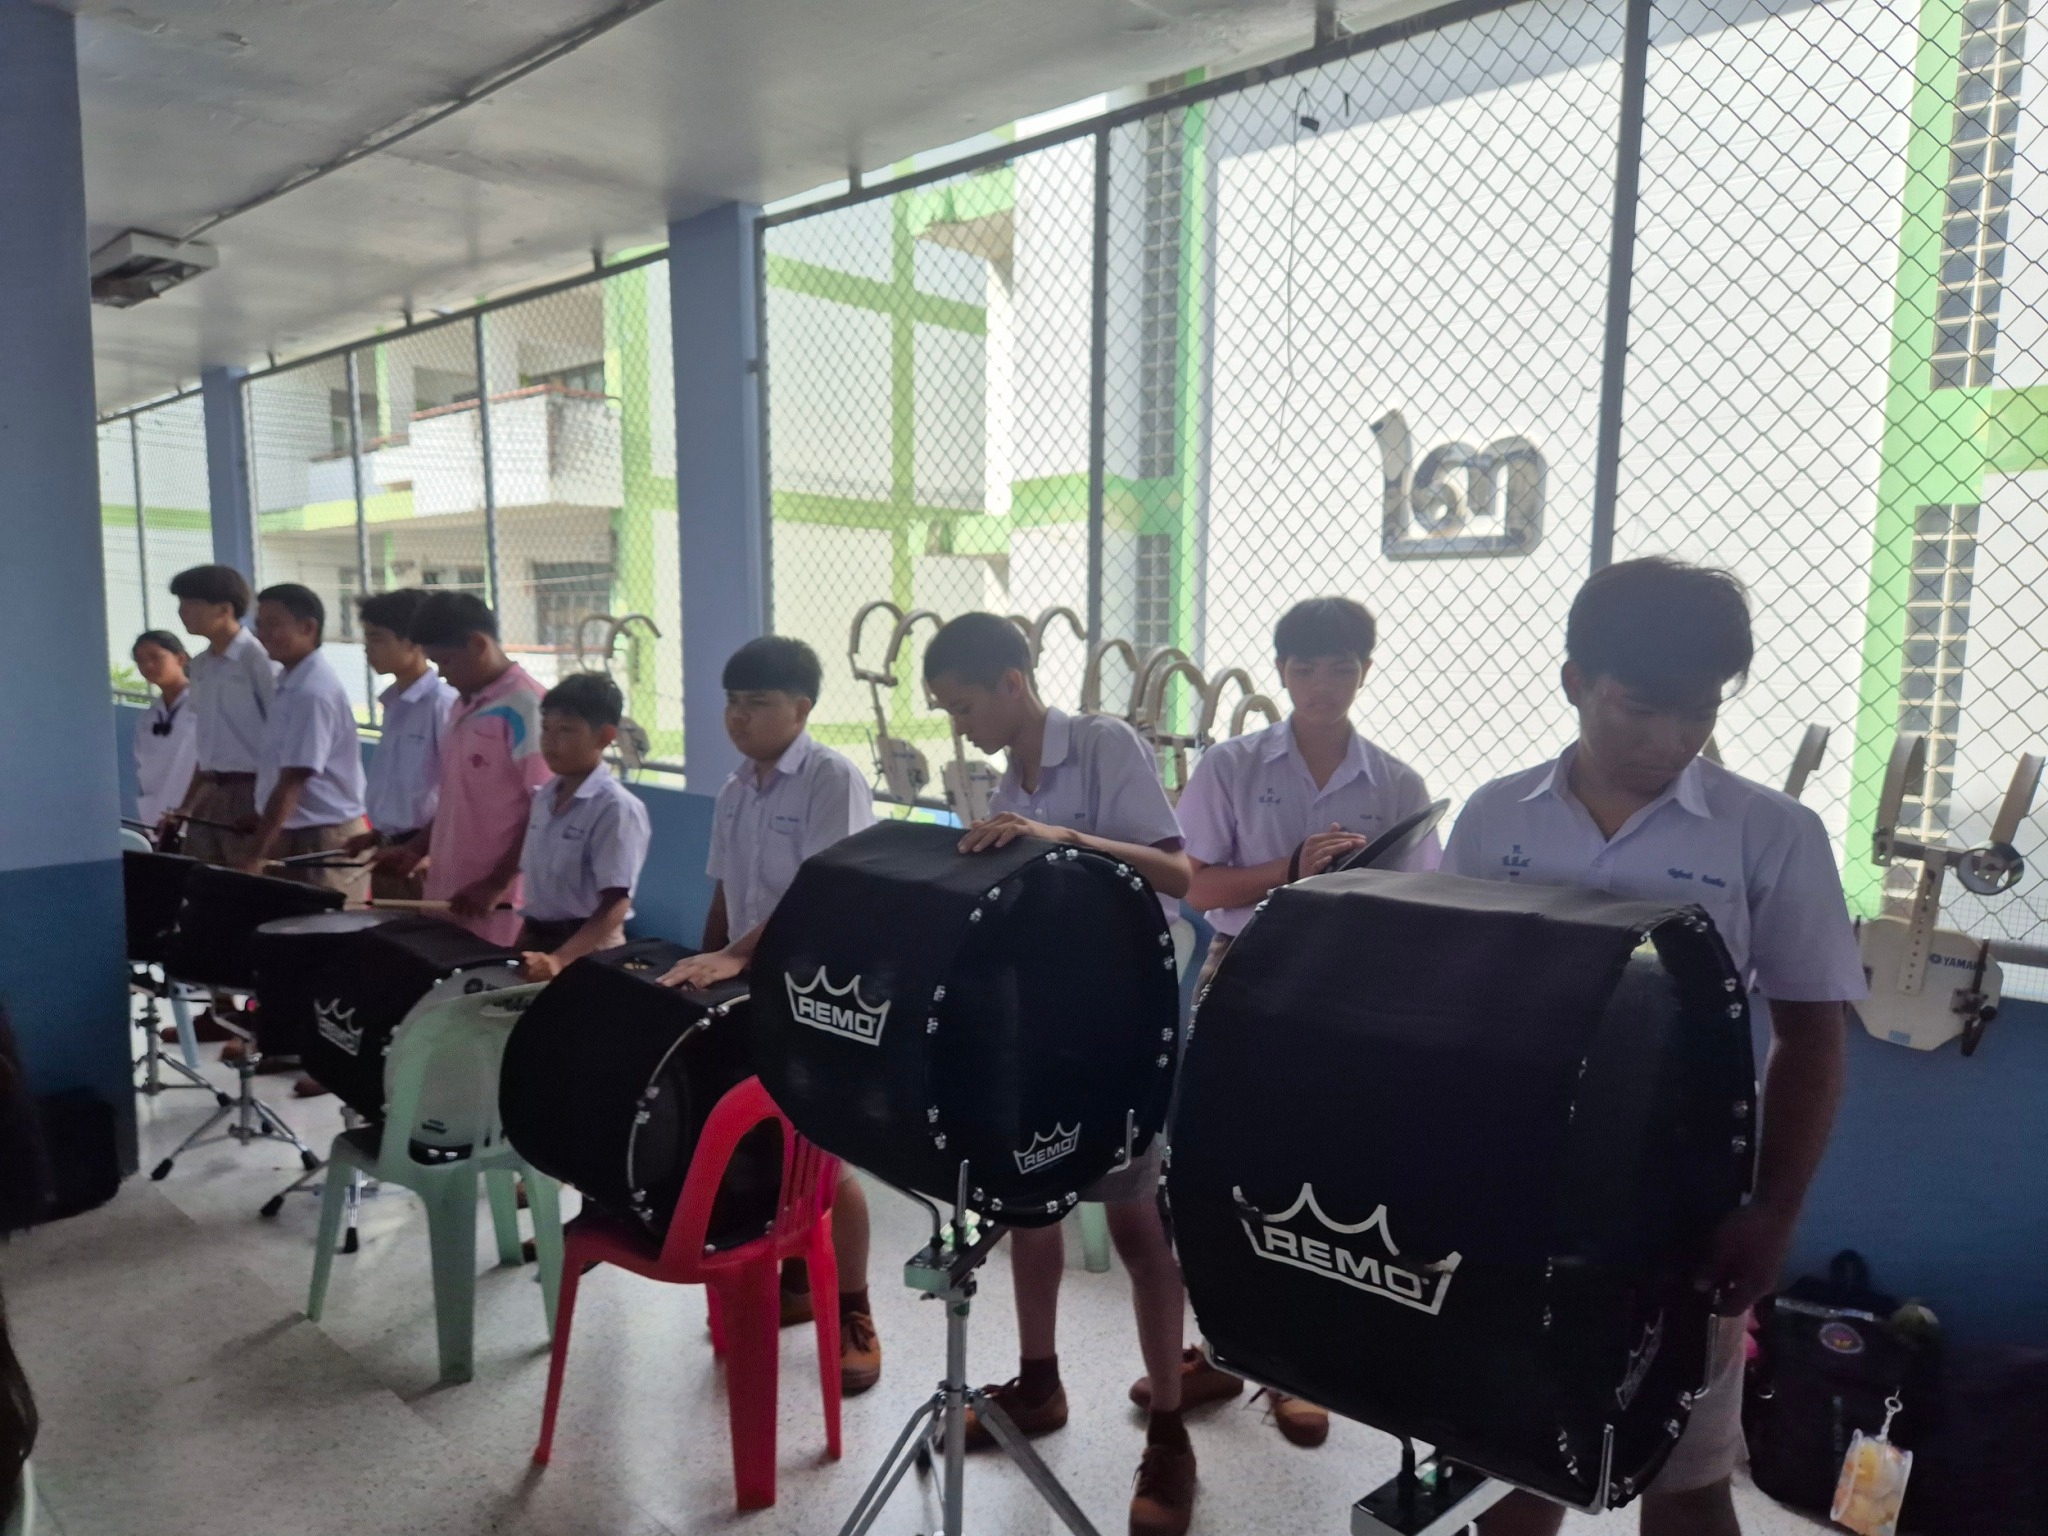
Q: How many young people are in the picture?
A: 10